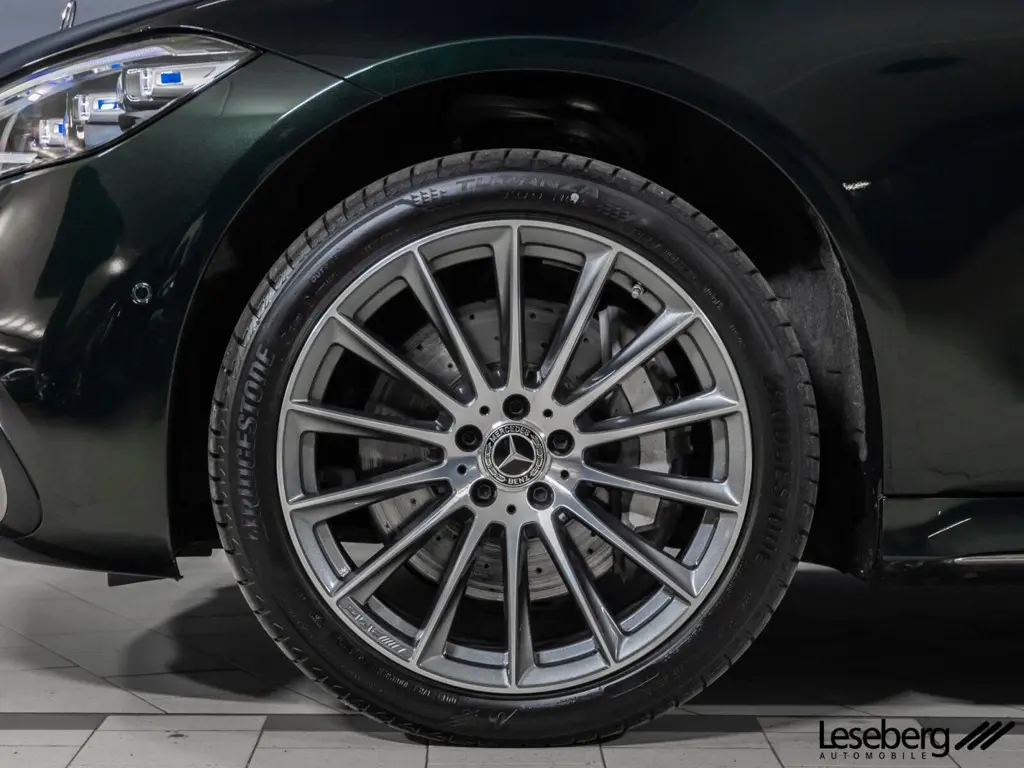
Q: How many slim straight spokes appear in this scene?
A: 14